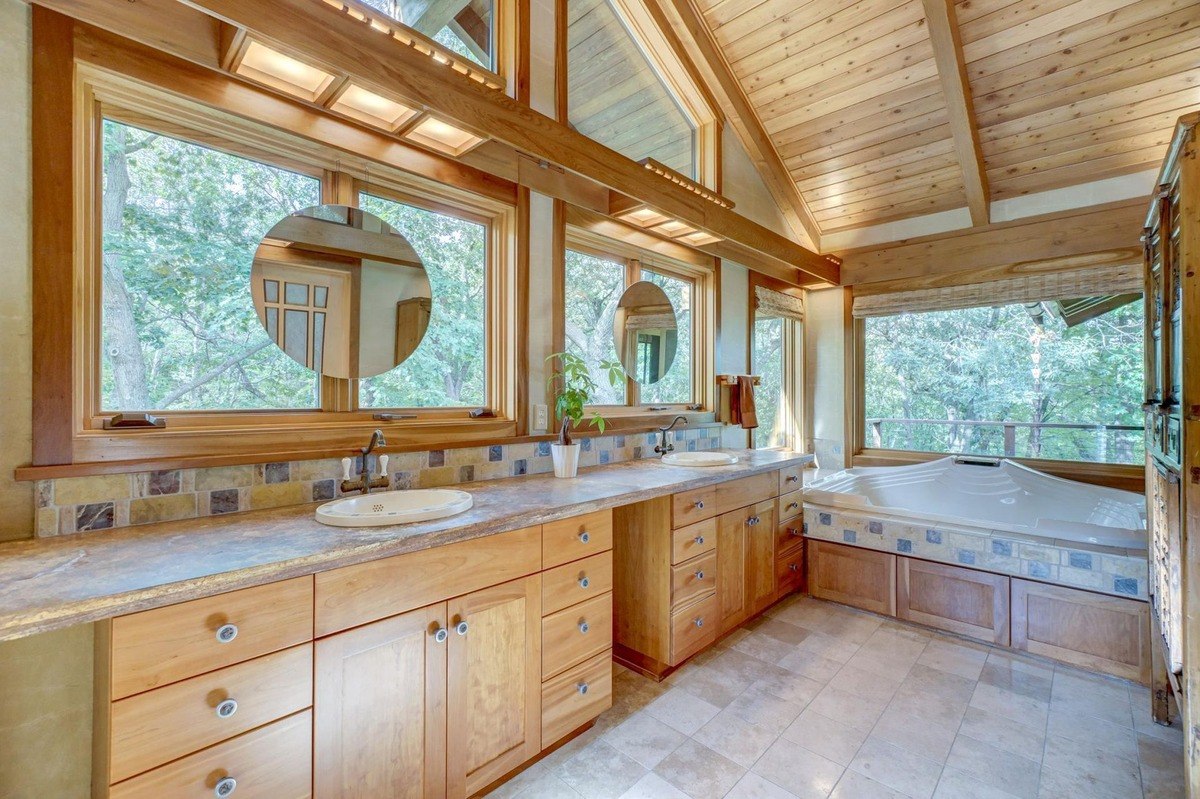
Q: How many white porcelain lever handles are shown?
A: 4